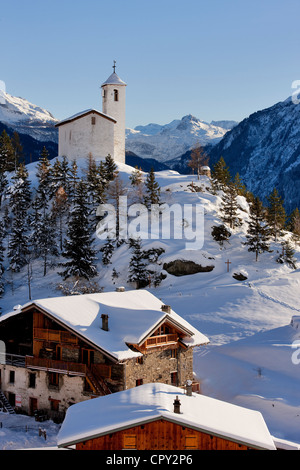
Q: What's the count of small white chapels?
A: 1